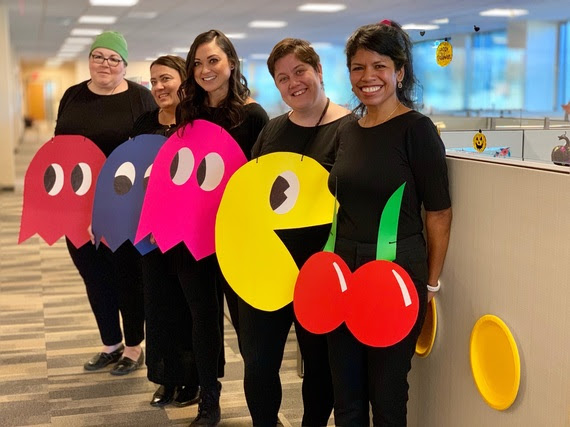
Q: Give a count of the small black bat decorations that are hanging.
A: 2